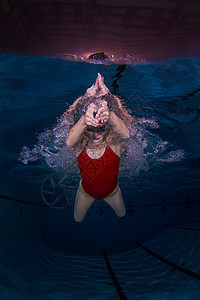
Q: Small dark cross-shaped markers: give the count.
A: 4